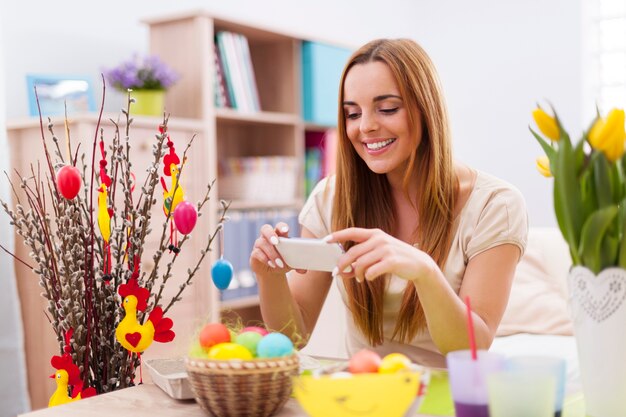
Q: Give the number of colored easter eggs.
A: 10